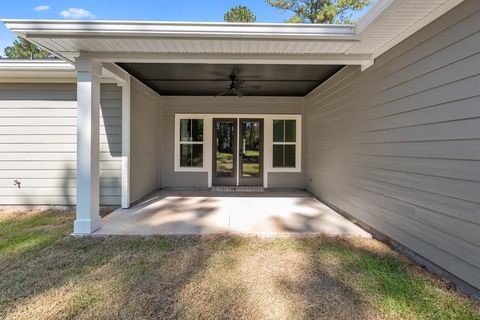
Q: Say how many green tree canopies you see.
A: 3